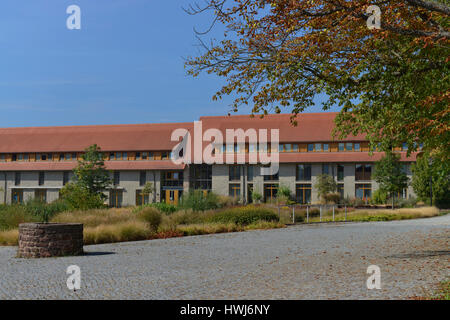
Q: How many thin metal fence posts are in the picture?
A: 6